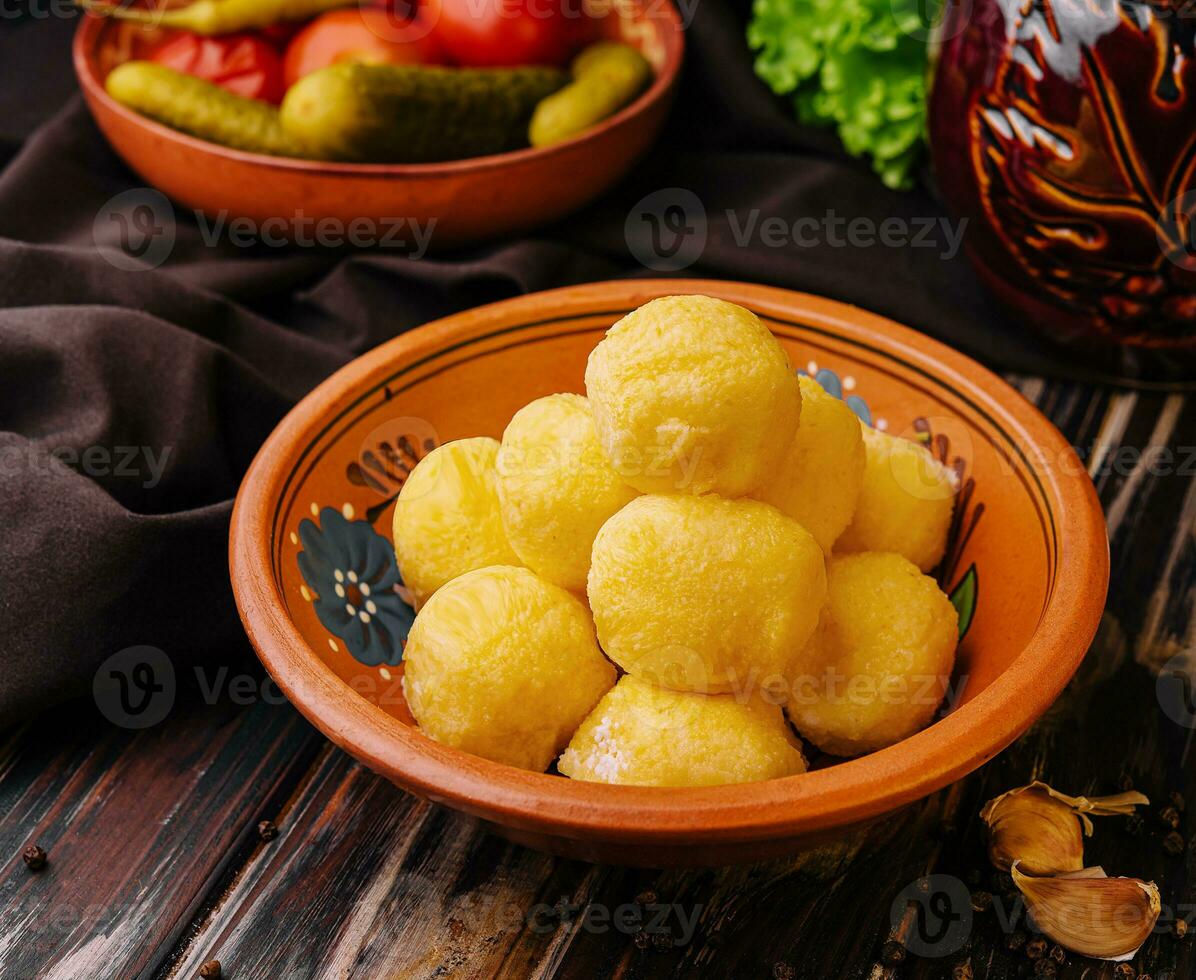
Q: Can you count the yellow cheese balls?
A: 9